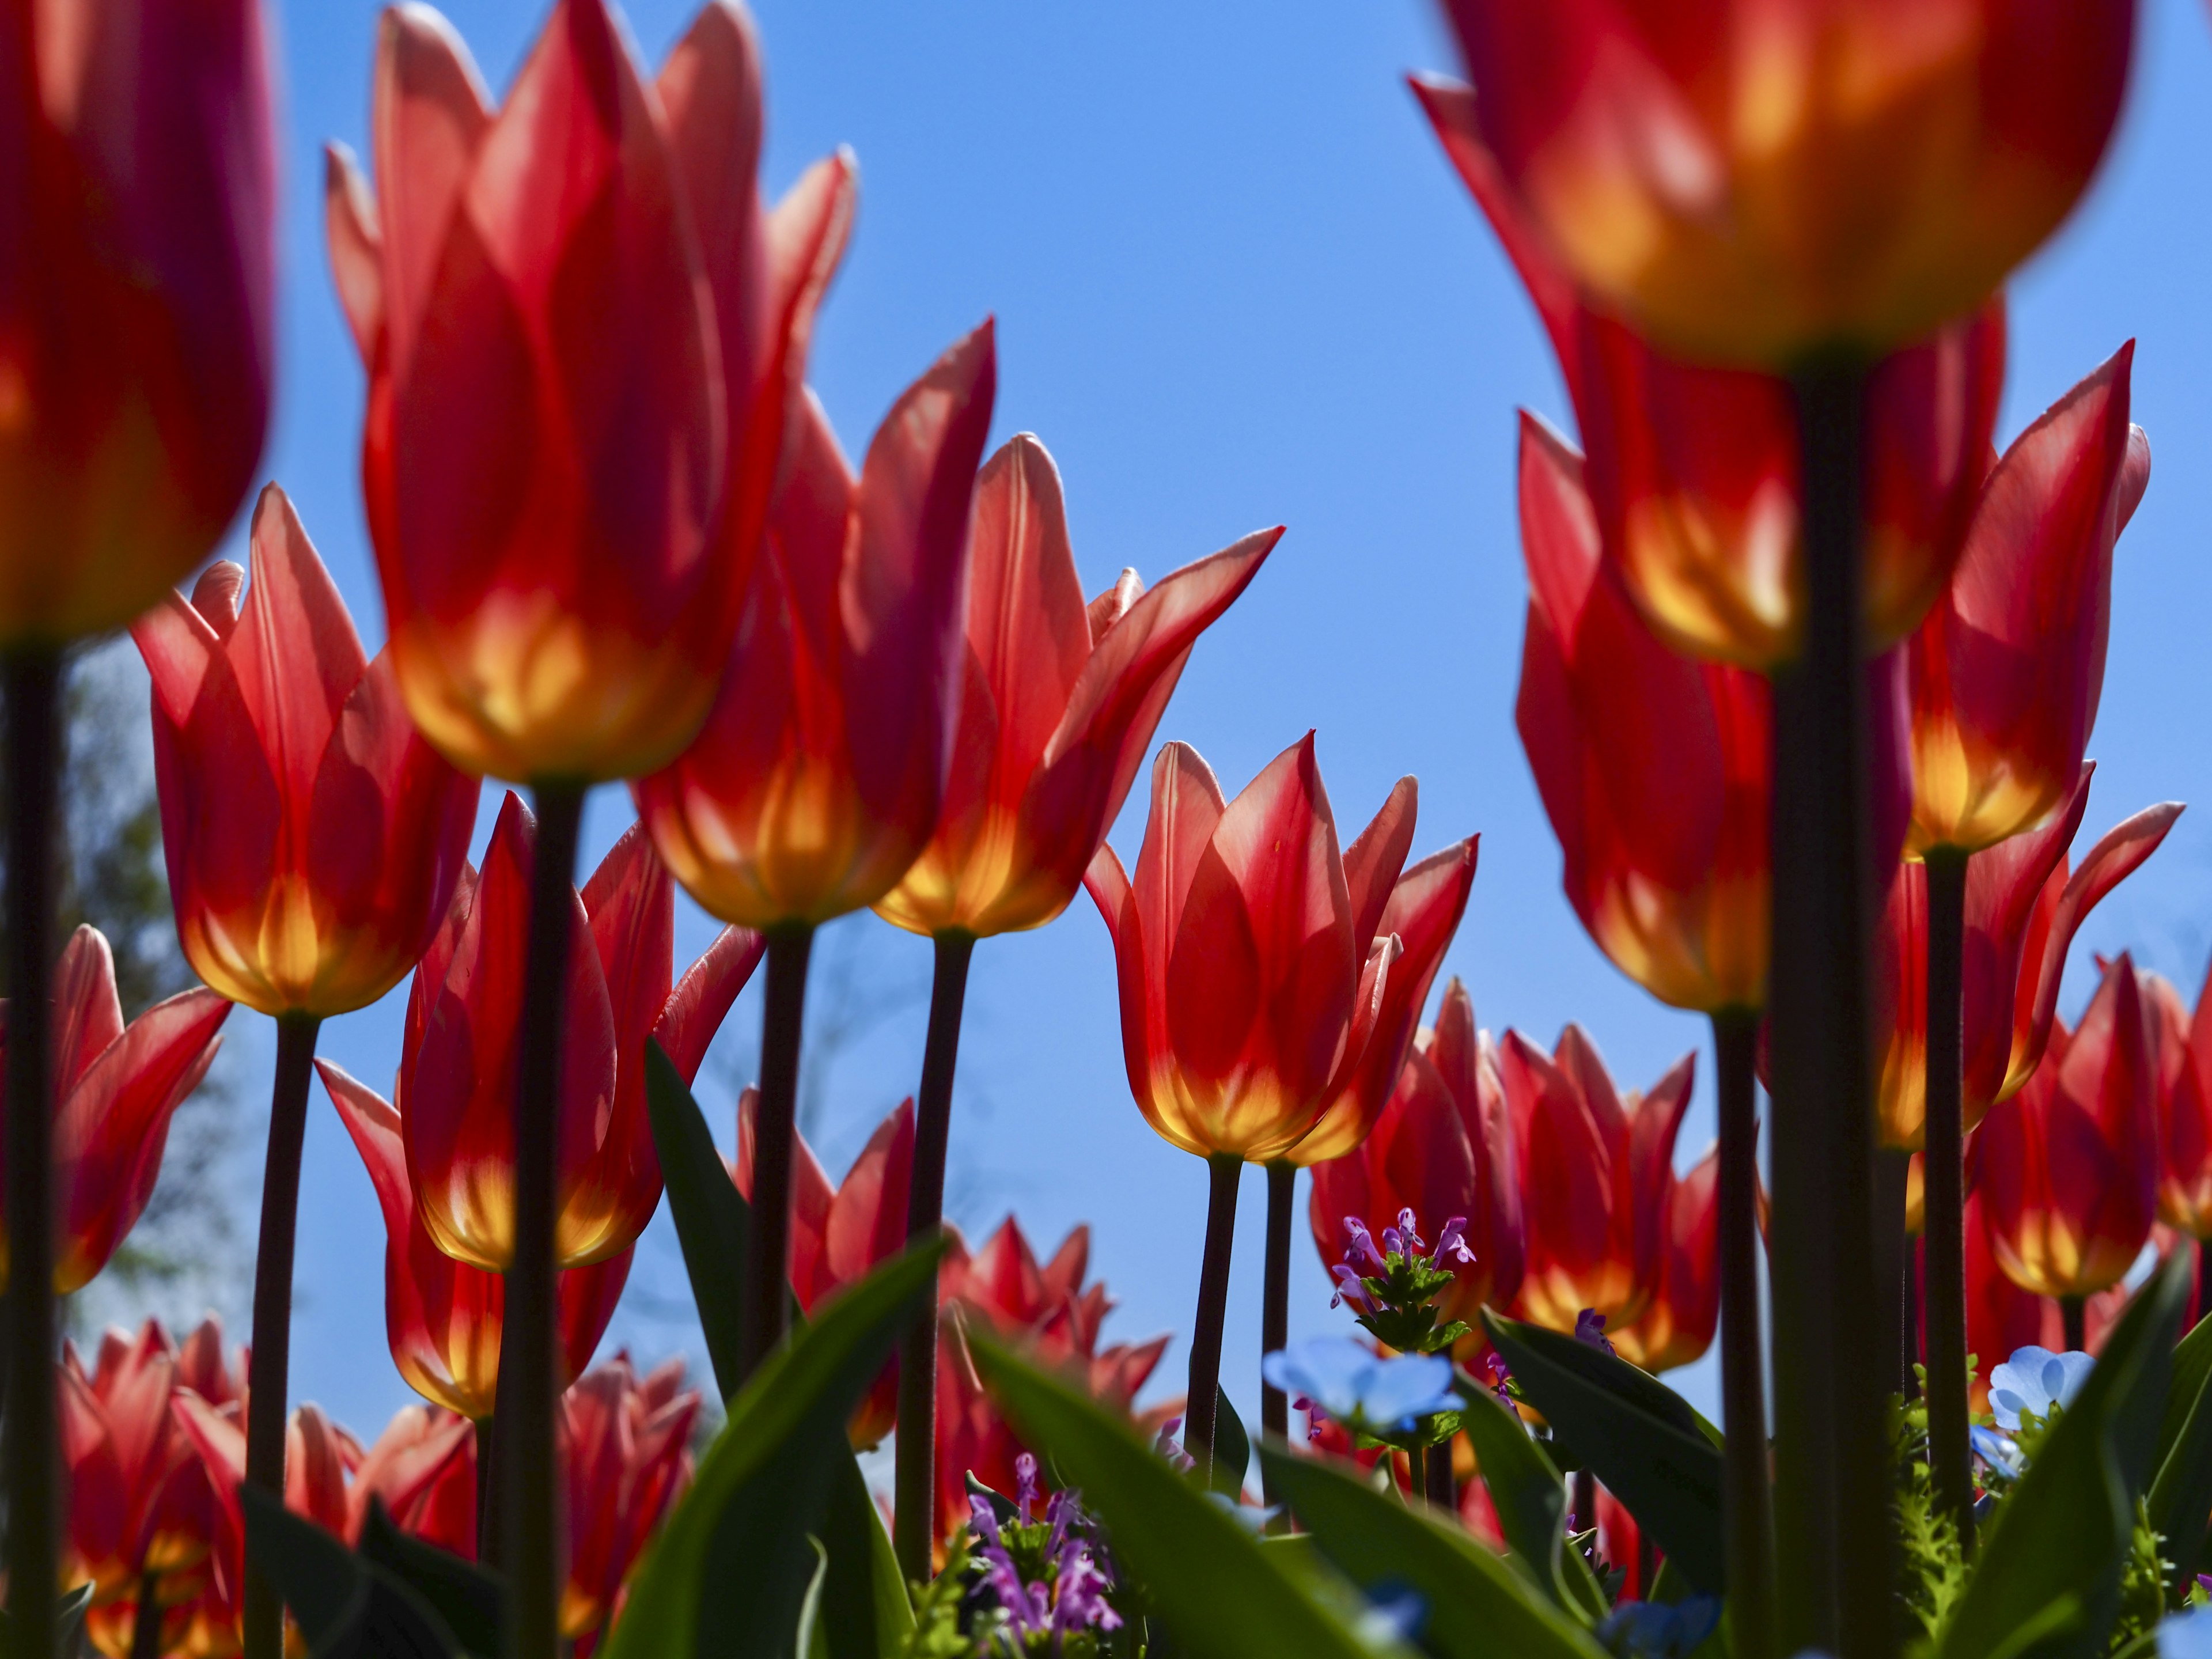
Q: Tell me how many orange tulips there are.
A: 0